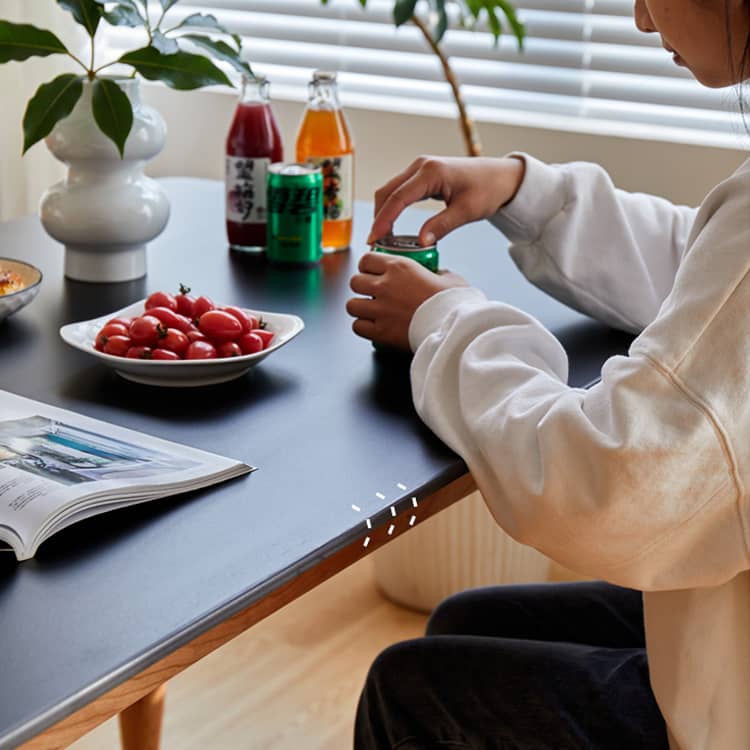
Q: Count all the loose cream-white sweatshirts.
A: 1